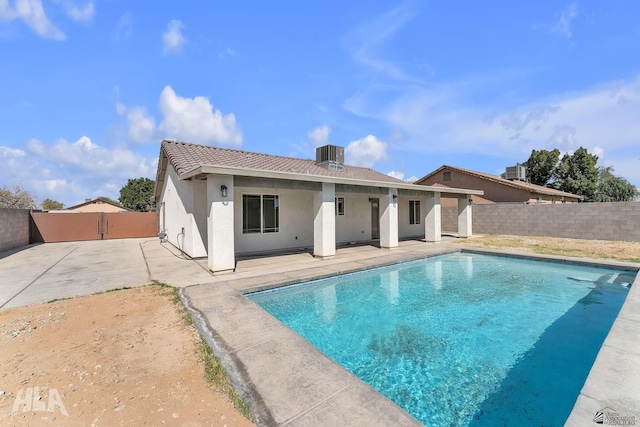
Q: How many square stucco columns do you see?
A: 5